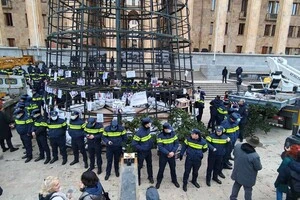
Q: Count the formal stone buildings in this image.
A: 1